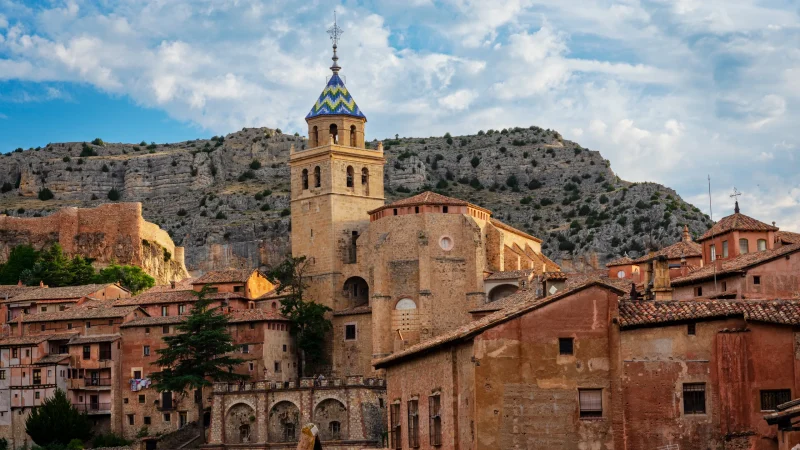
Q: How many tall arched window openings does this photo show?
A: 7